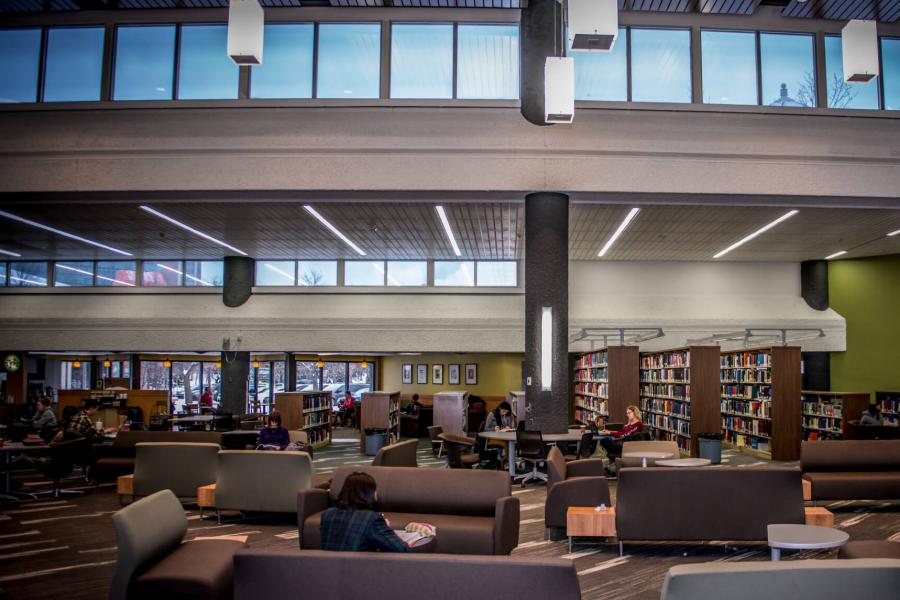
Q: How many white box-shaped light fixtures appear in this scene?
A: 4